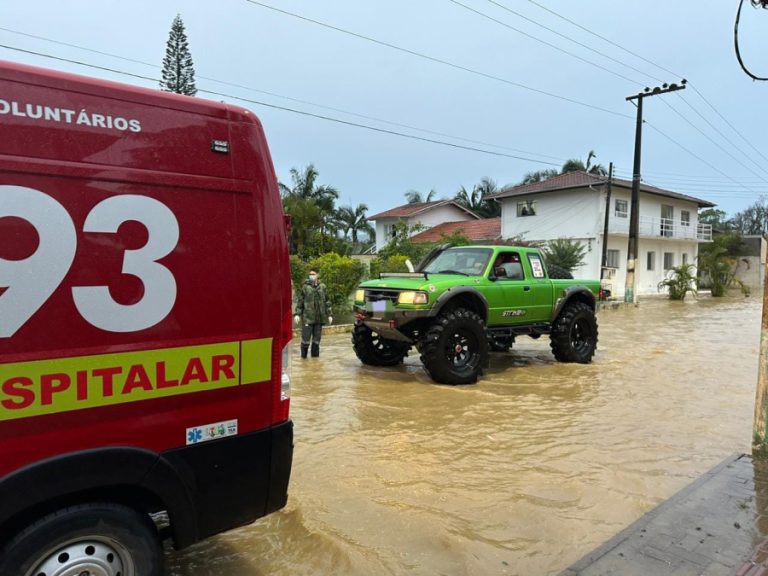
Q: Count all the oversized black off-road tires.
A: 4